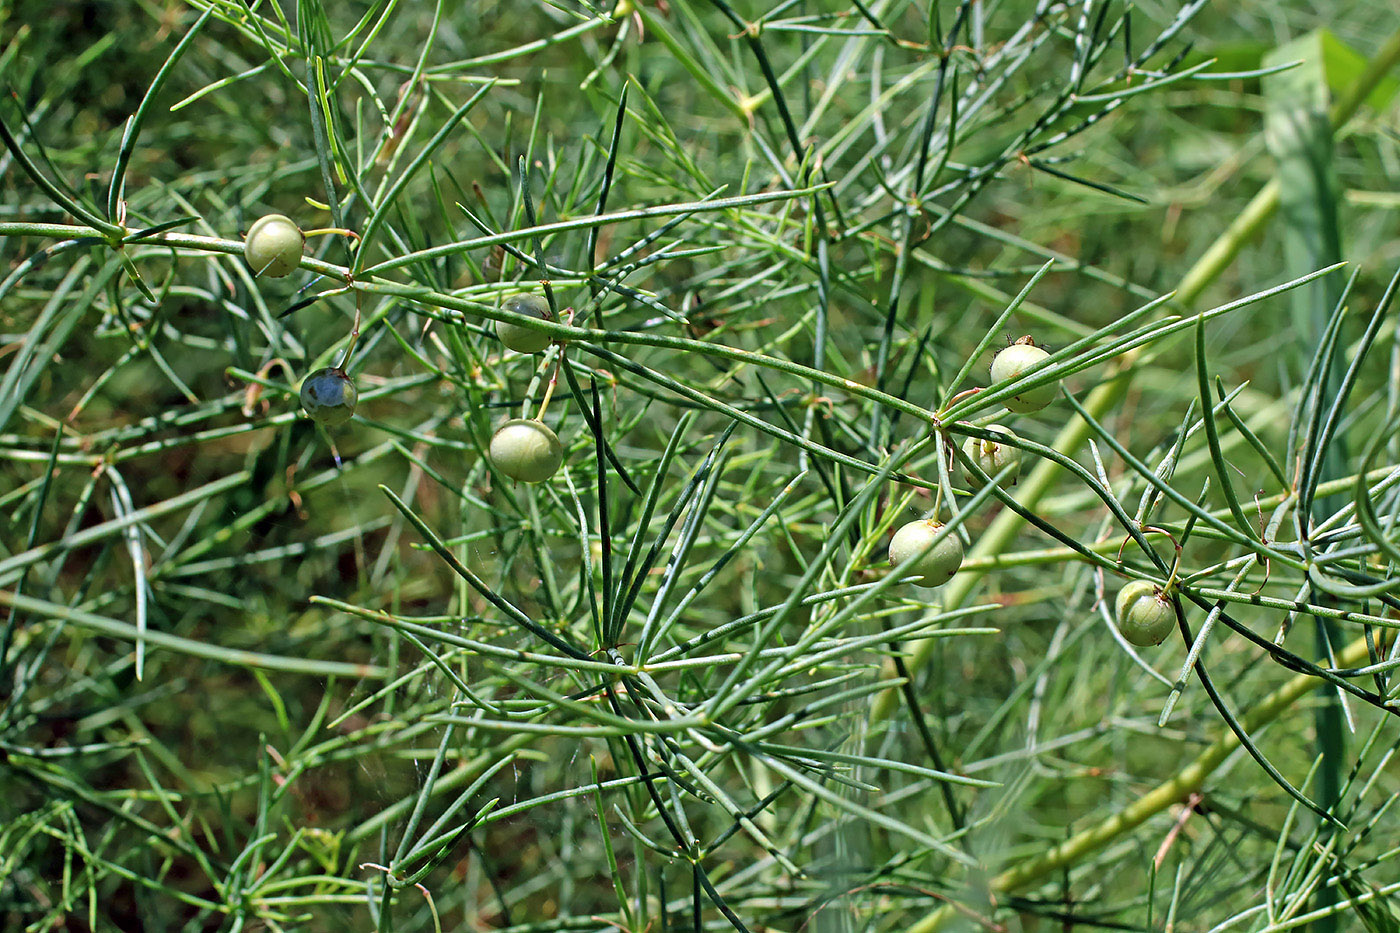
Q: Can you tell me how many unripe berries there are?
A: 8